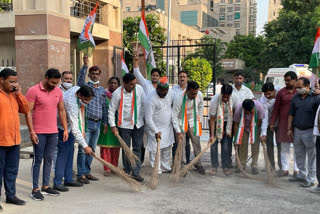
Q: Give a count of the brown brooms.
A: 7